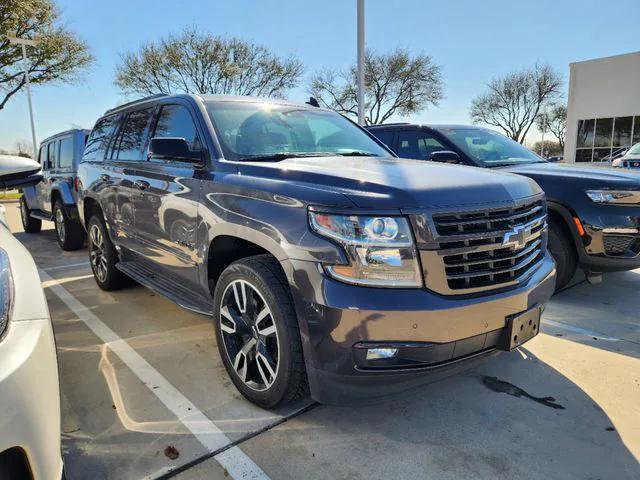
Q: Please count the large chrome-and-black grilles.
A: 1